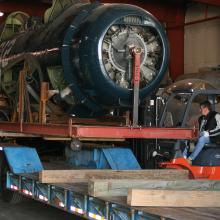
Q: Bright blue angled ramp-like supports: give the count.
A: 2